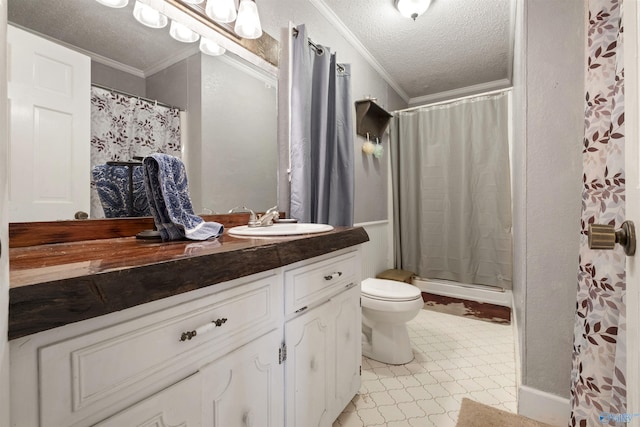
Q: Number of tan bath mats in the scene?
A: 1